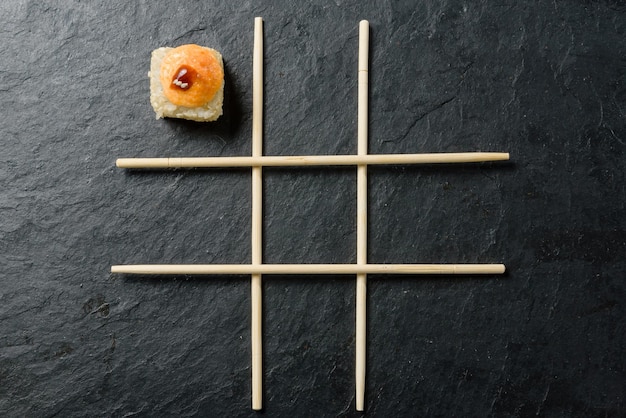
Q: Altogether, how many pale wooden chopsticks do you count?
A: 4